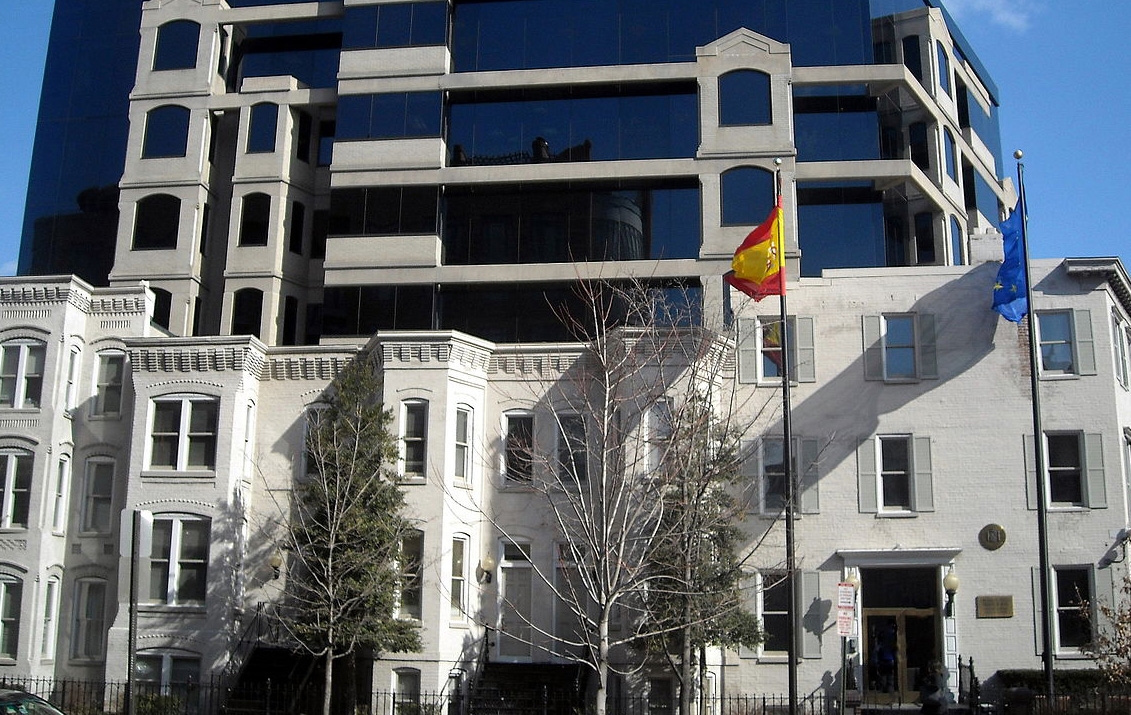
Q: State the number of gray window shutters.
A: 15